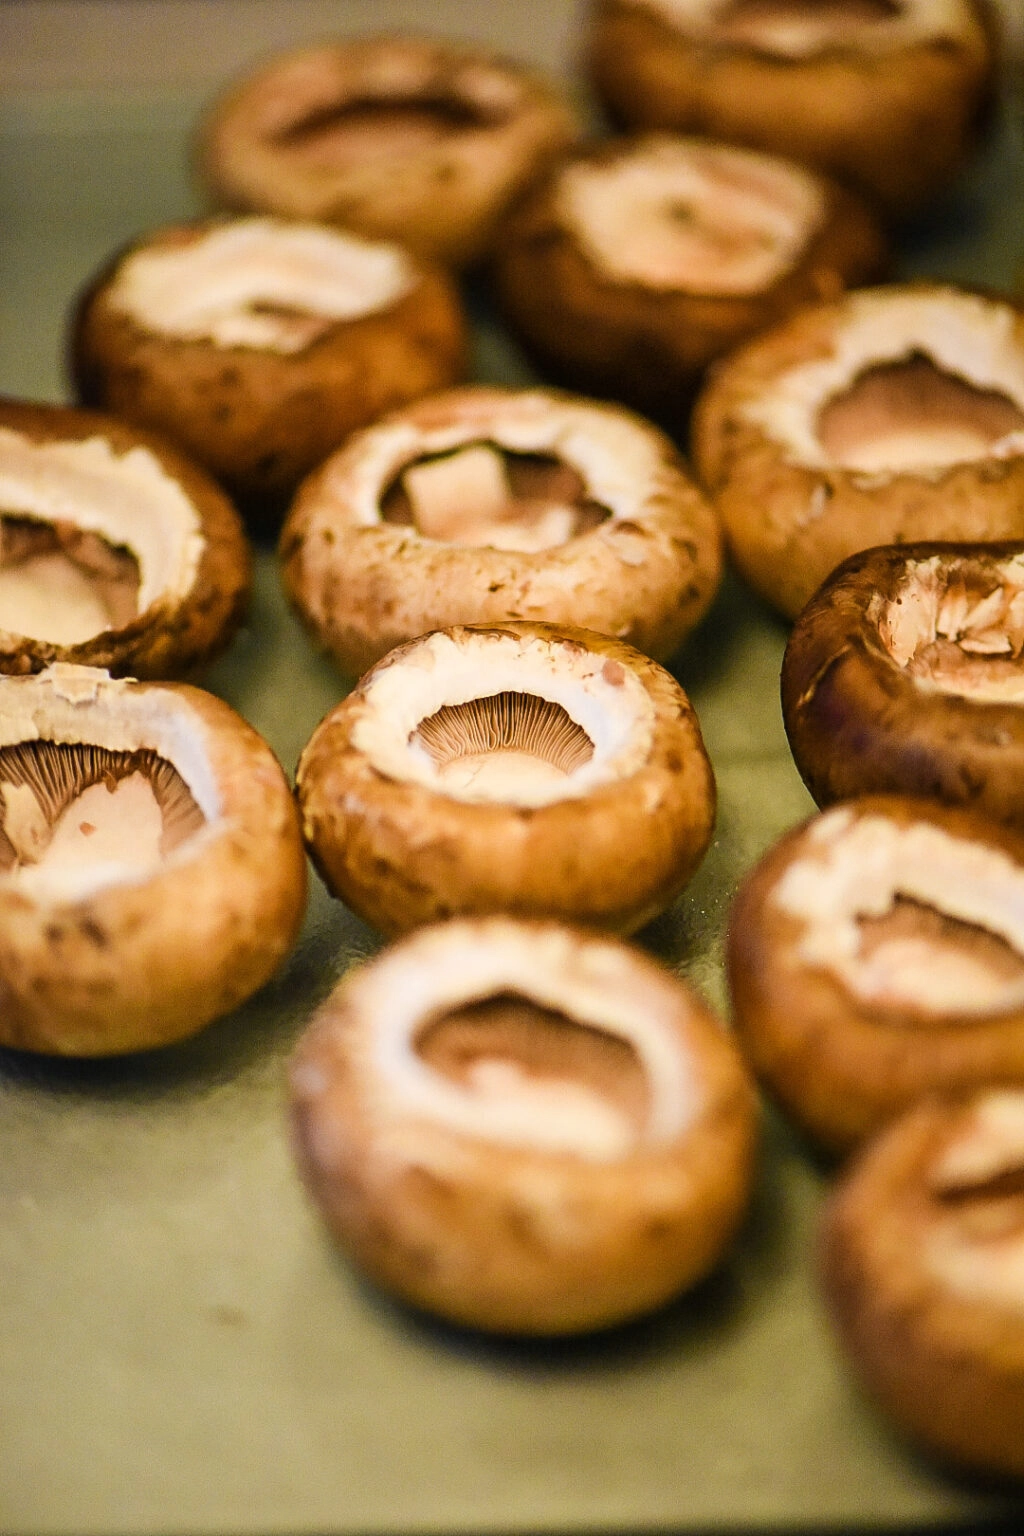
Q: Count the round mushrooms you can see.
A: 13